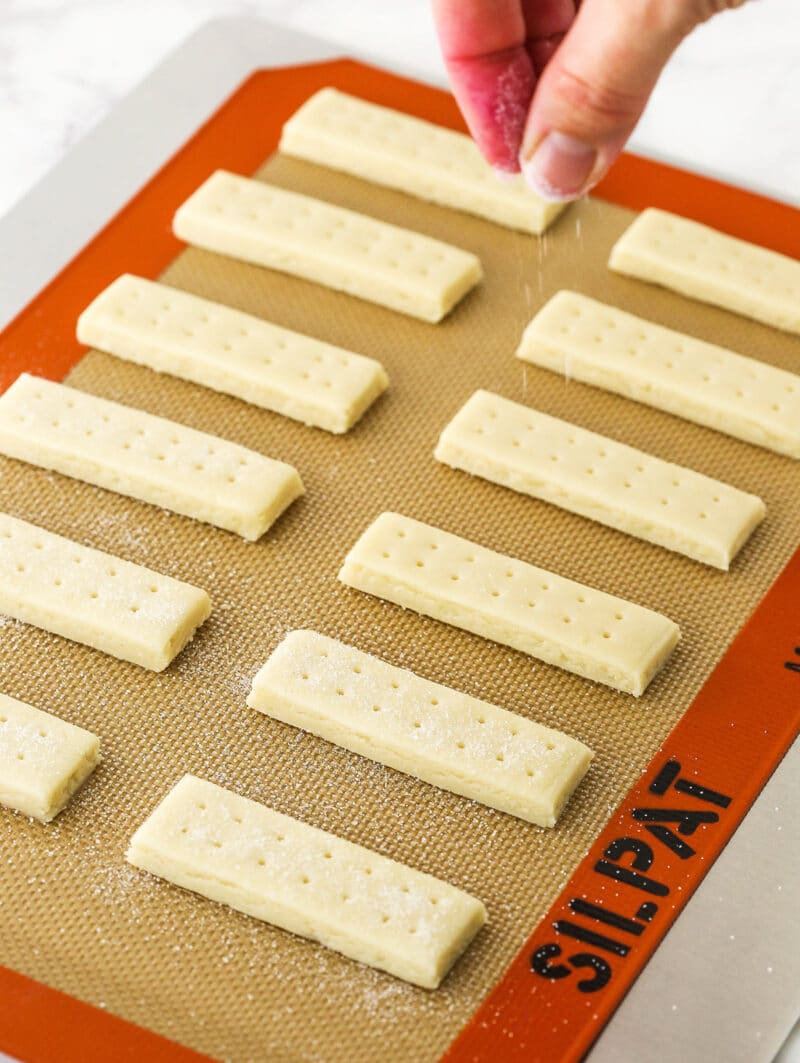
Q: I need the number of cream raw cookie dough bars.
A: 12